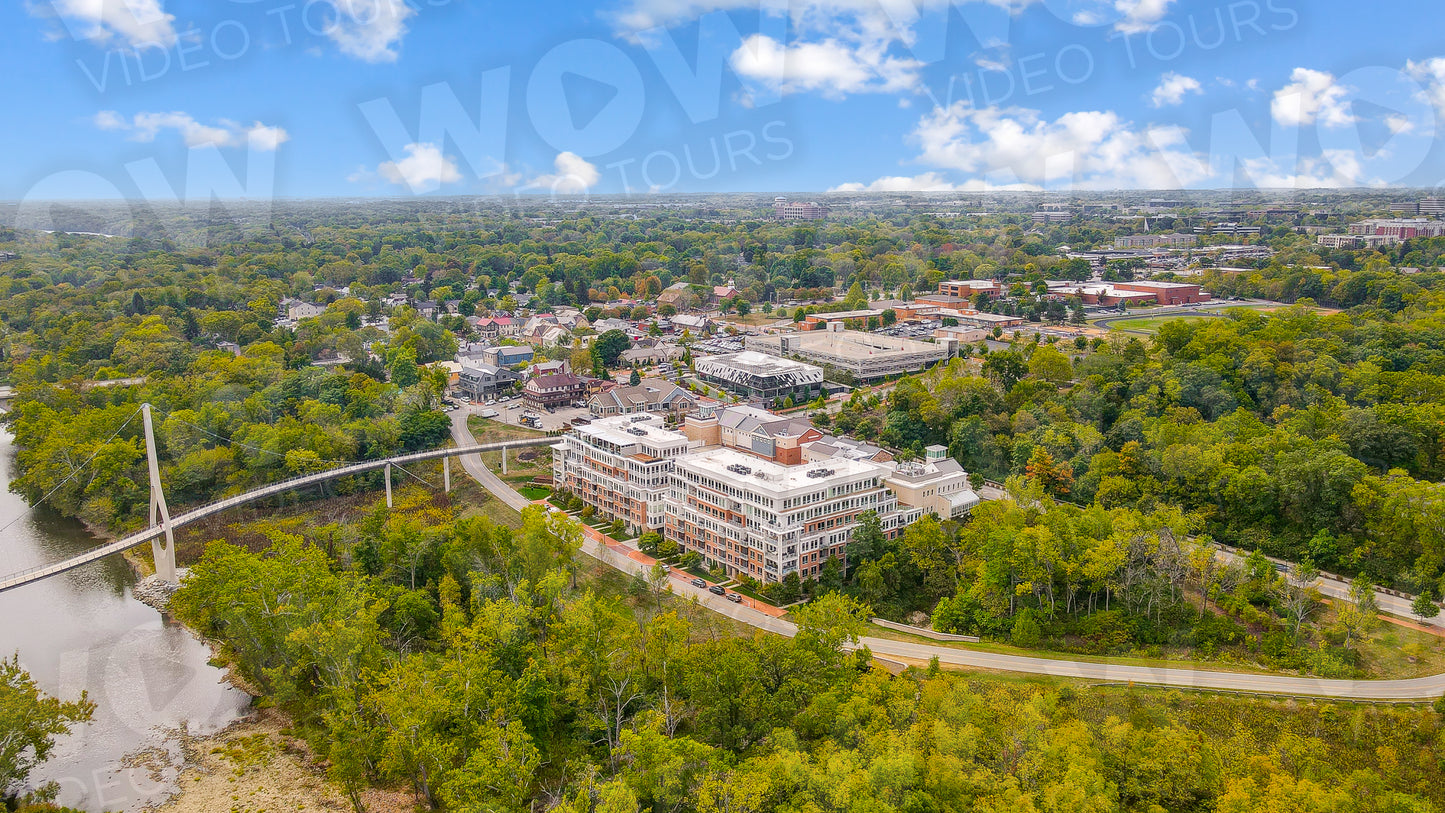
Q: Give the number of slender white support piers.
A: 3